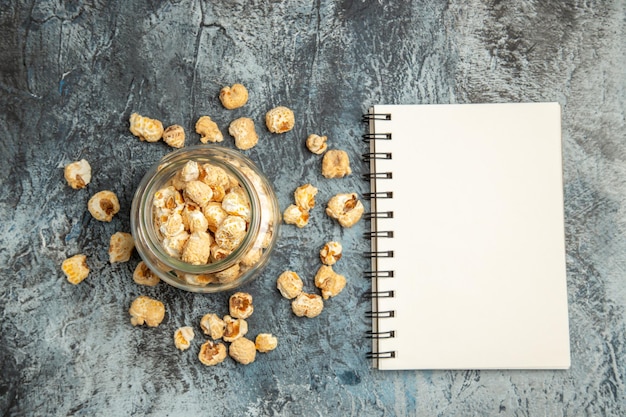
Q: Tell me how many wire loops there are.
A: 13